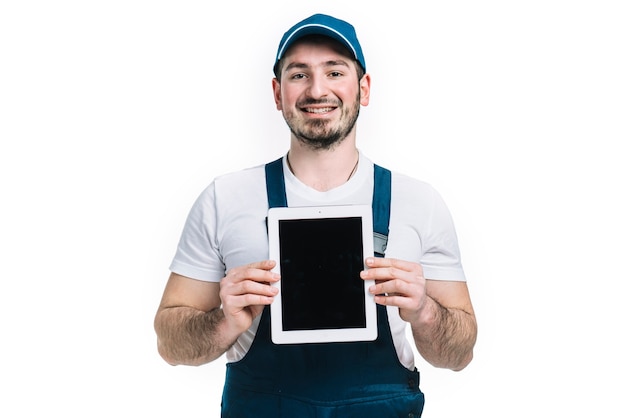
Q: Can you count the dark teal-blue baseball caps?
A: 1